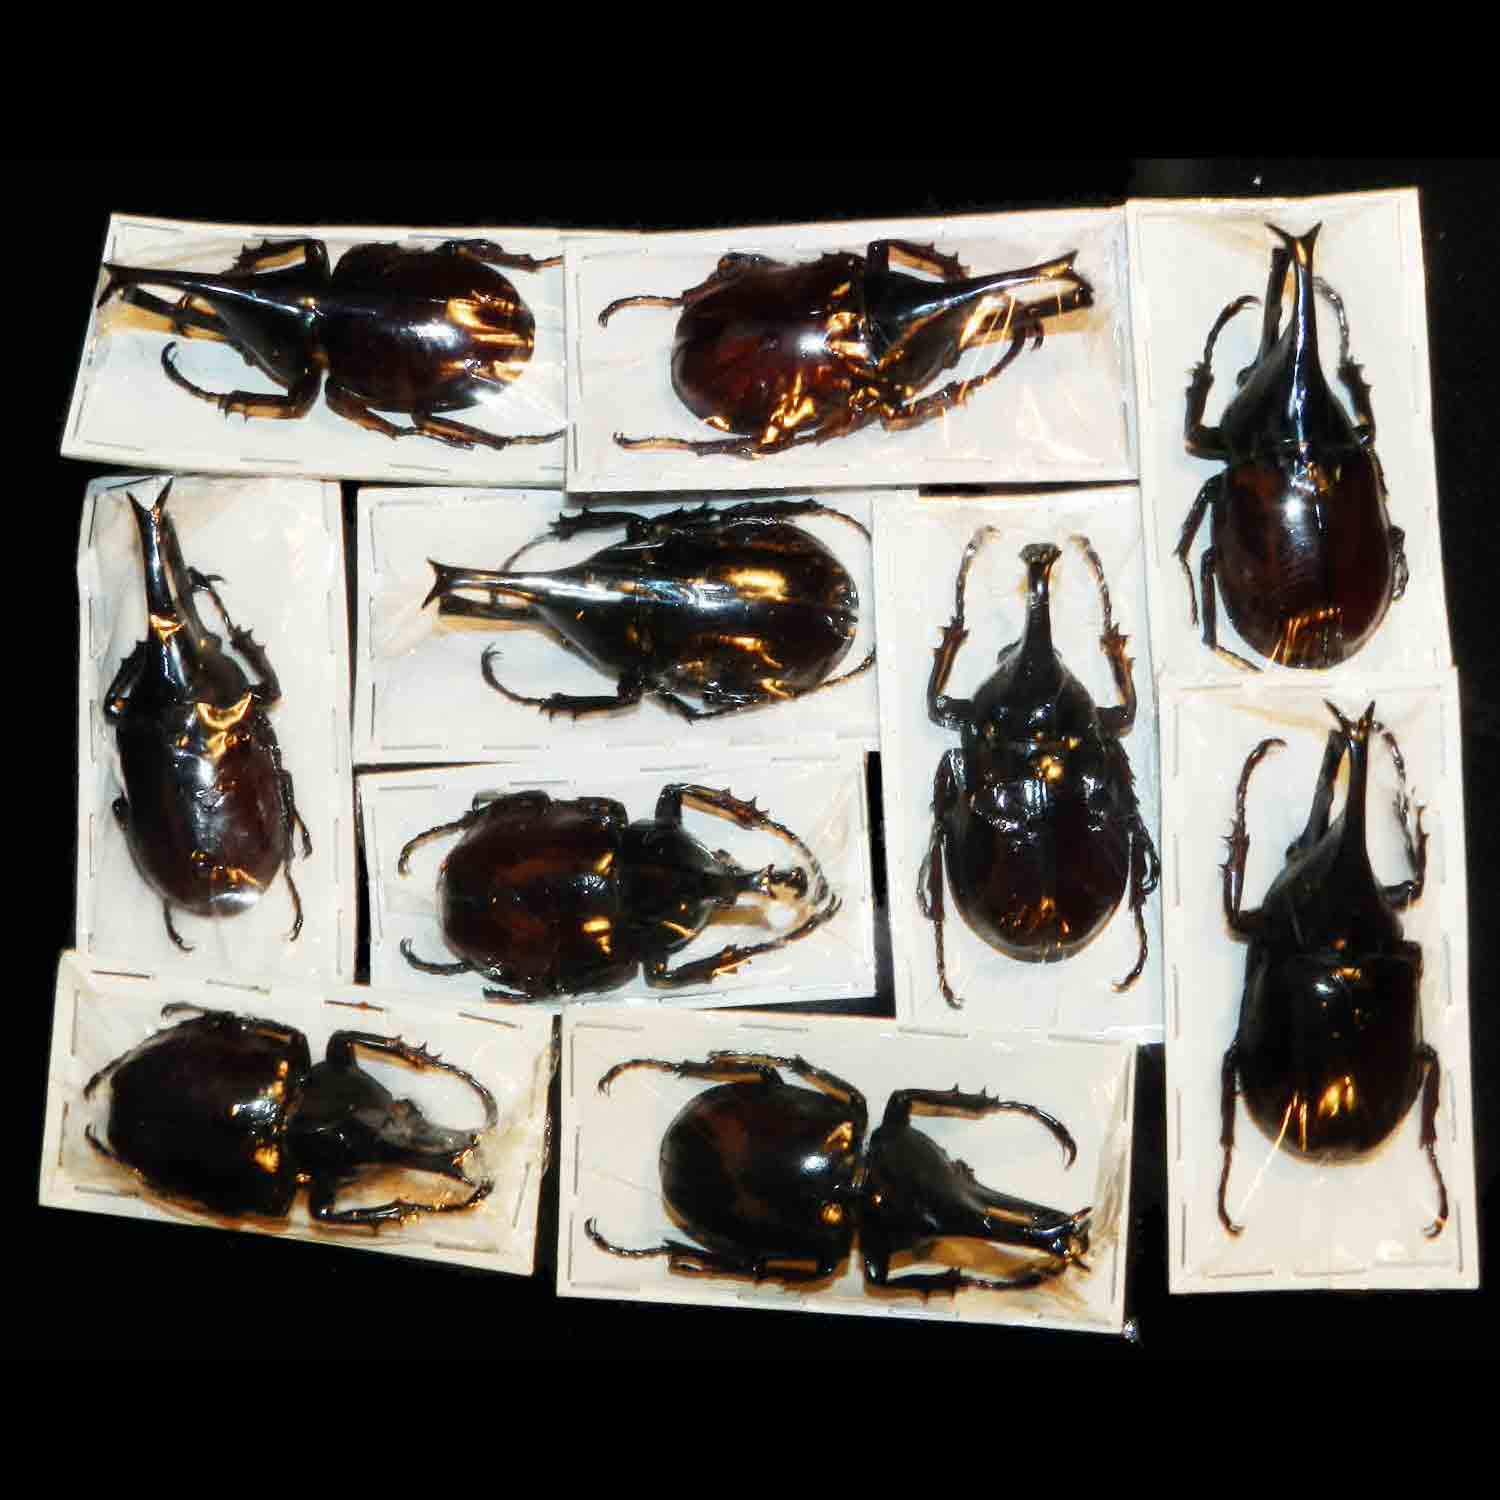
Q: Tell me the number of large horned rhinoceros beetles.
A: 10